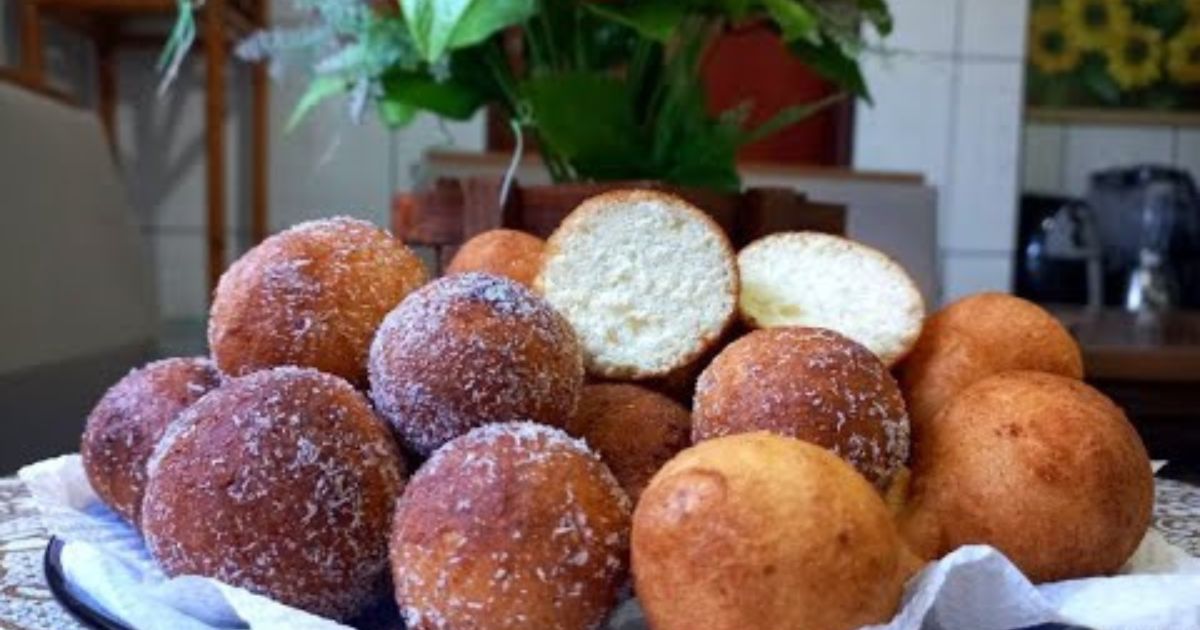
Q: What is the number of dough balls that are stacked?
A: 13